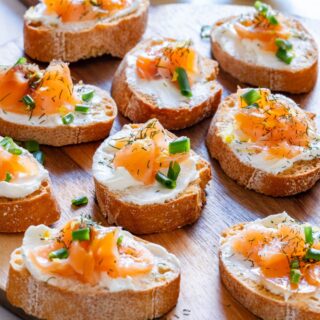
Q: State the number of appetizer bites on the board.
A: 9